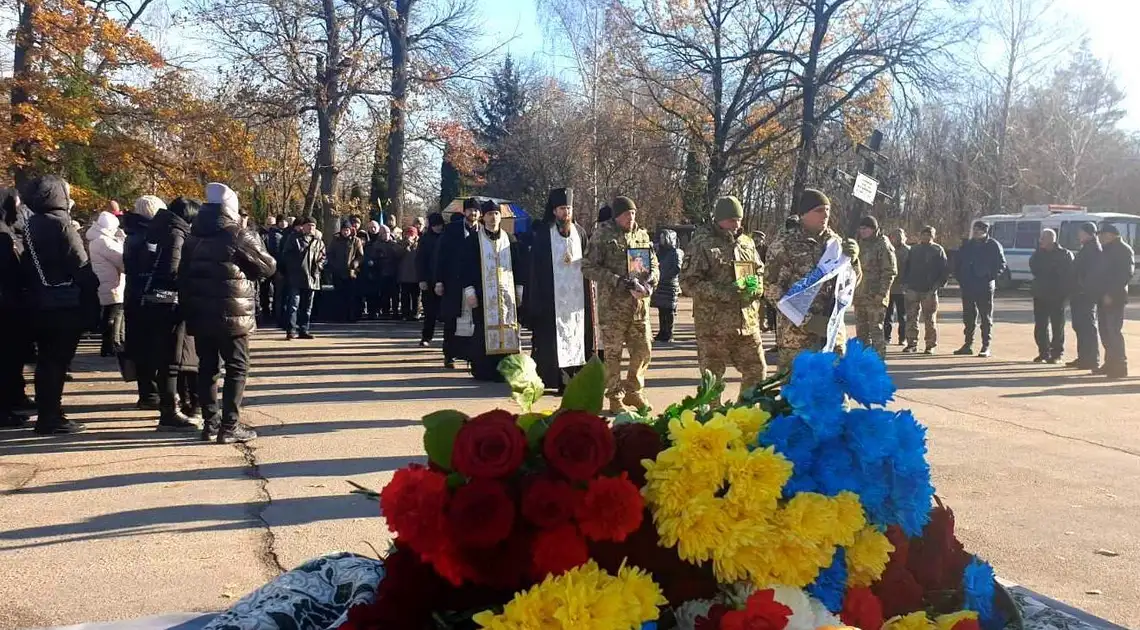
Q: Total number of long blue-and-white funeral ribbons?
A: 1